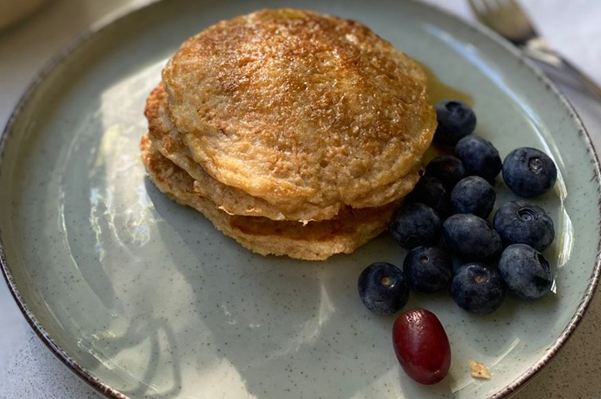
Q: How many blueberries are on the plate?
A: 13